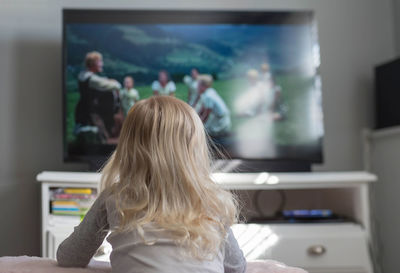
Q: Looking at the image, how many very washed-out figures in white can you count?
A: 2